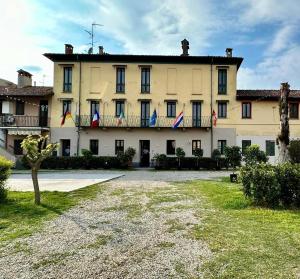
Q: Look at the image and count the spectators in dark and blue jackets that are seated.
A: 0